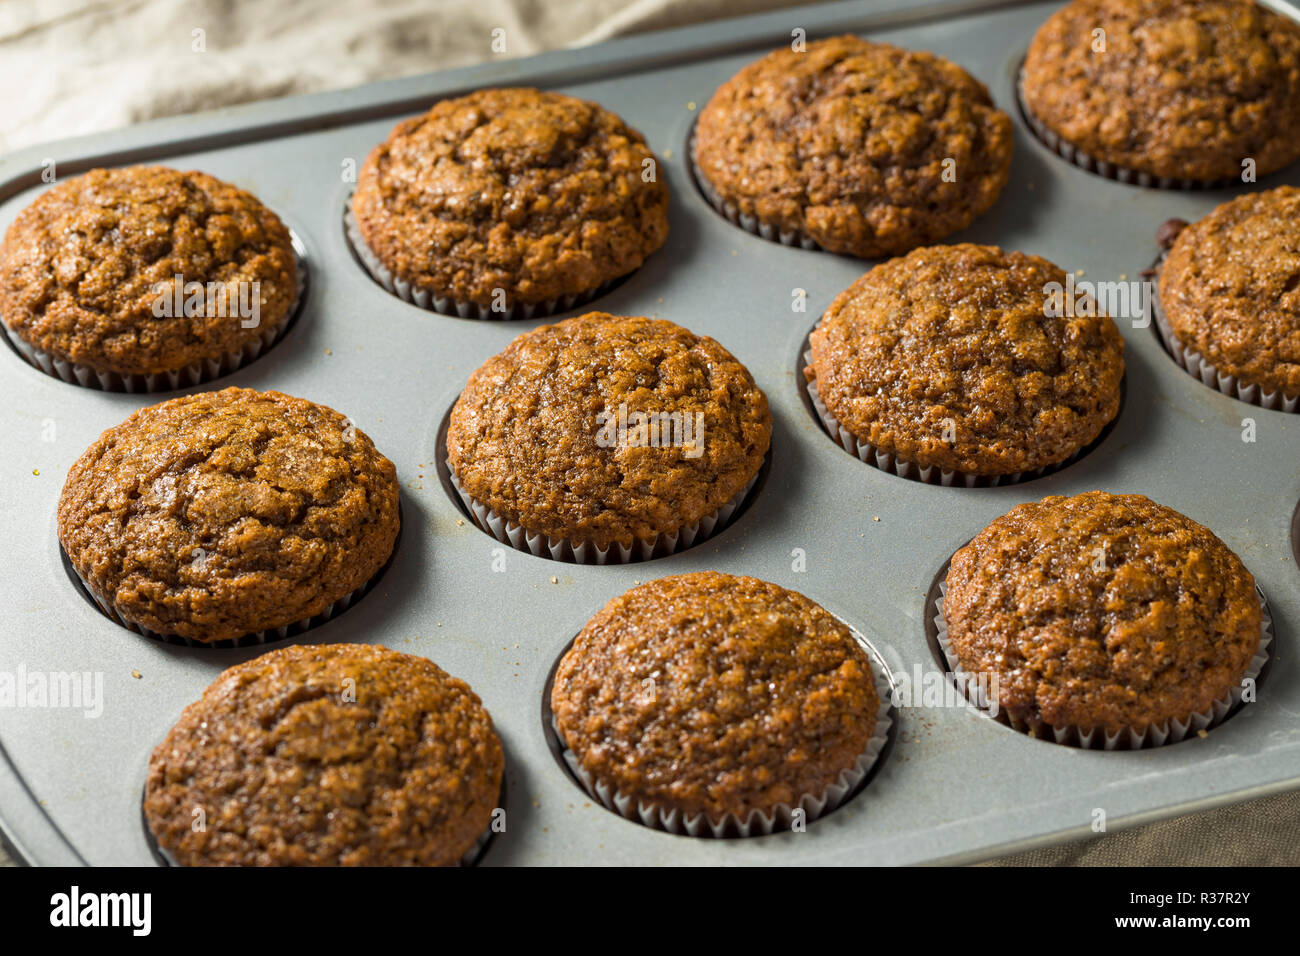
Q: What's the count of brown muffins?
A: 11